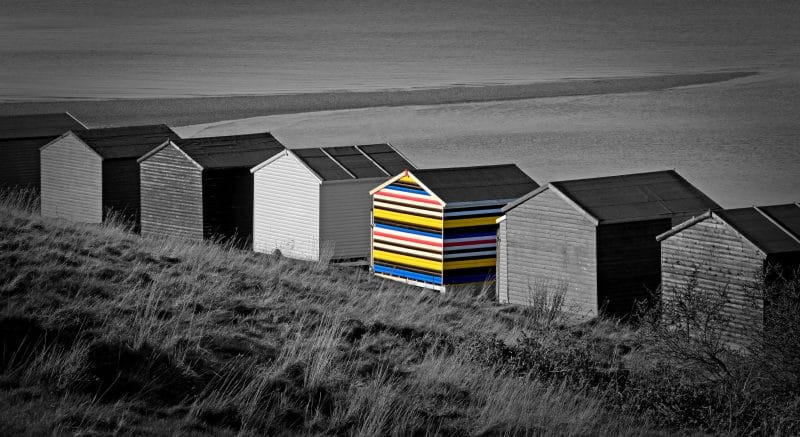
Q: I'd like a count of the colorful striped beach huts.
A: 1